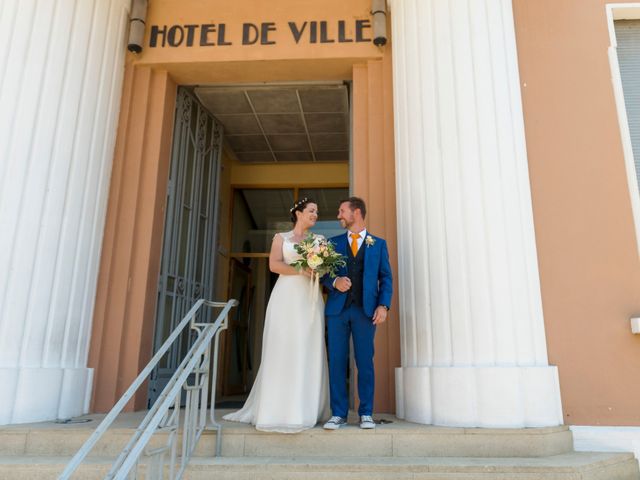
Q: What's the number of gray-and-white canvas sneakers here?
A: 2